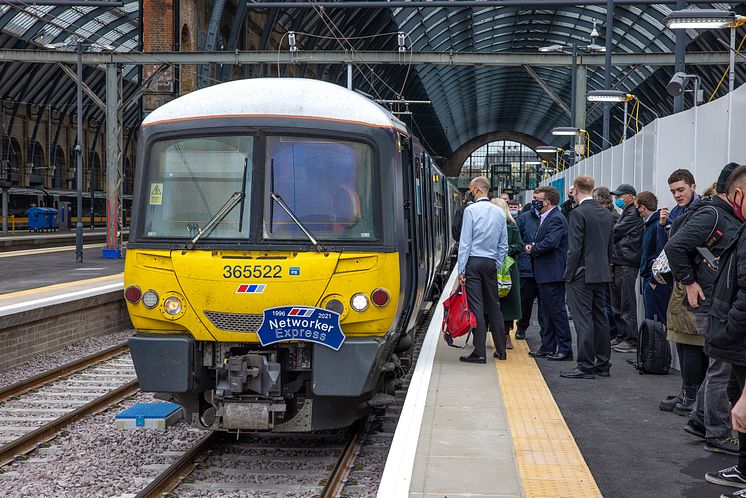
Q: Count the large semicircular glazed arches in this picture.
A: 1